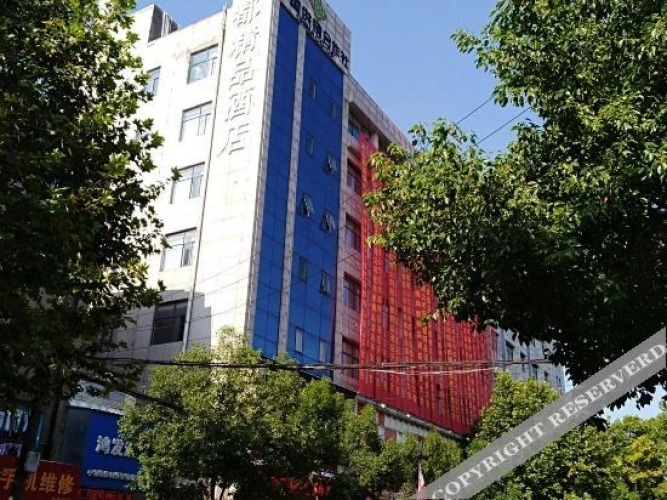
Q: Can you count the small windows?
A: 10